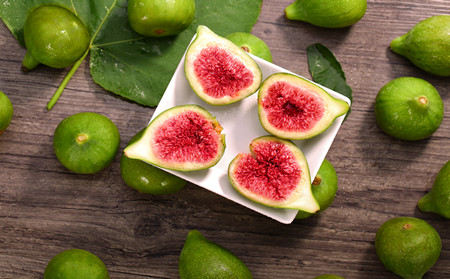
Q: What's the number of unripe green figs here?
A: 15